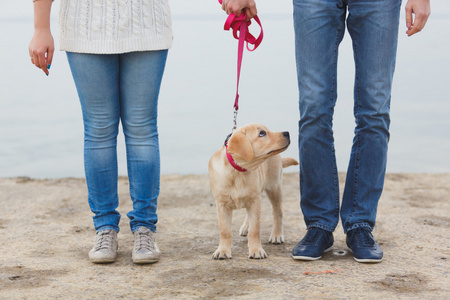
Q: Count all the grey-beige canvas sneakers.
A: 2